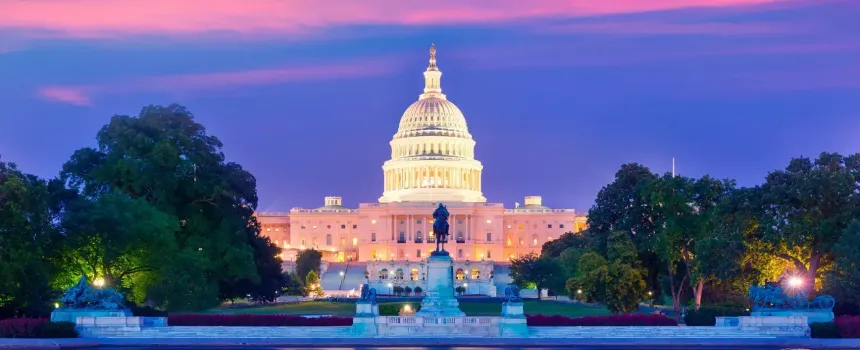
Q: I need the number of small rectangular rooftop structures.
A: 2